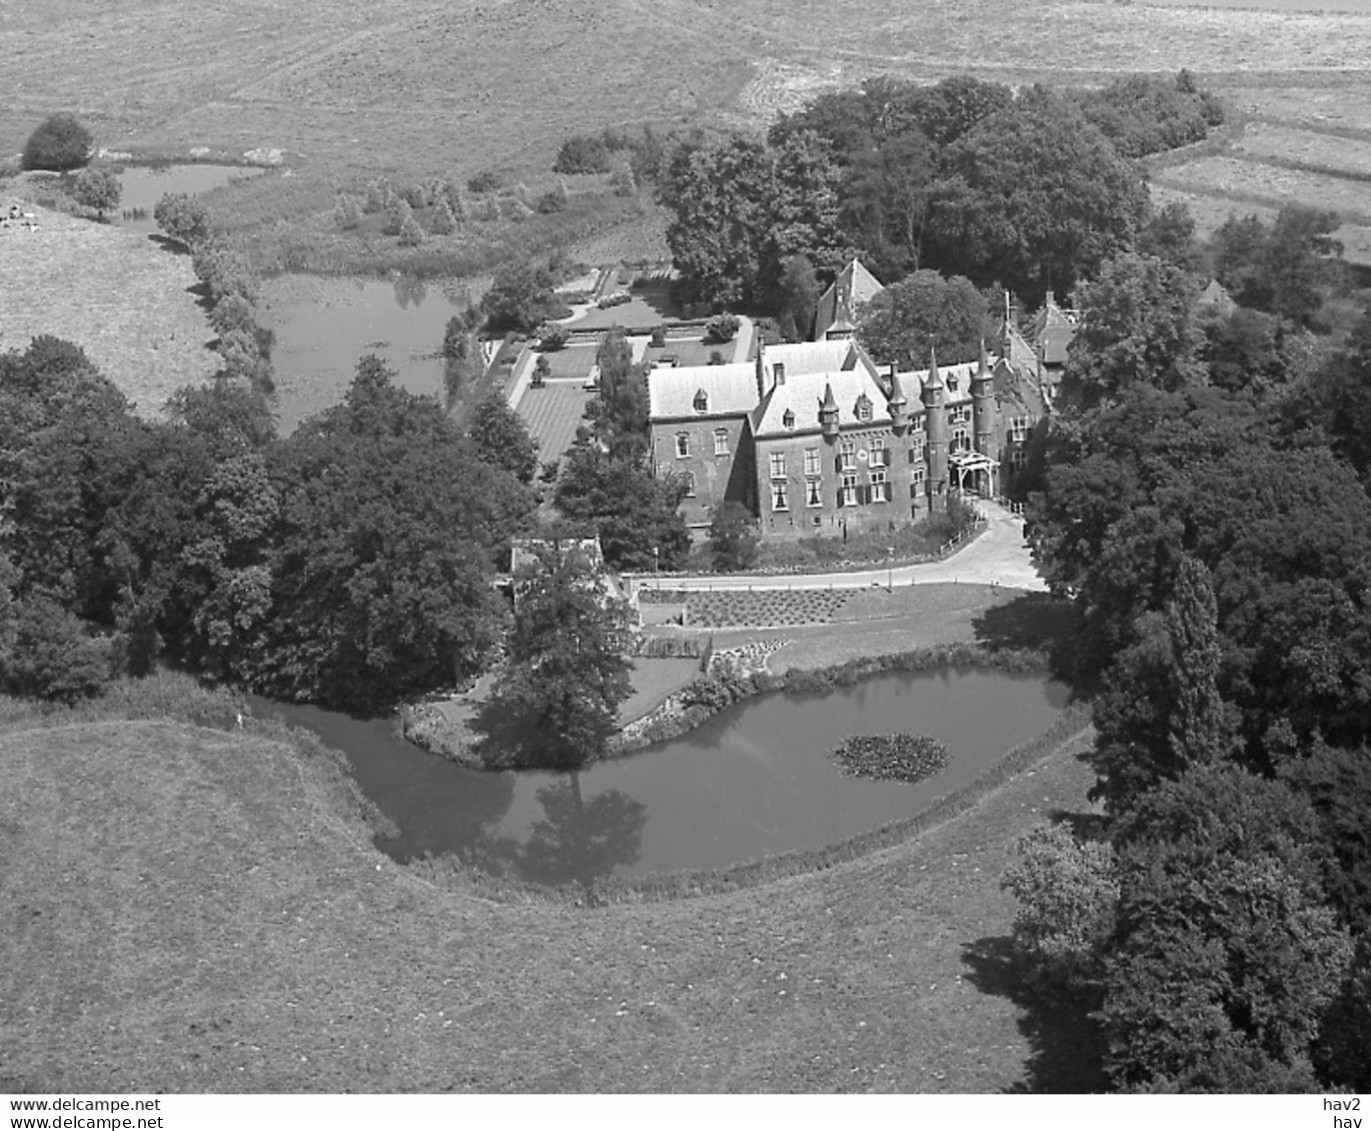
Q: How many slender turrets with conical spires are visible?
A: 4